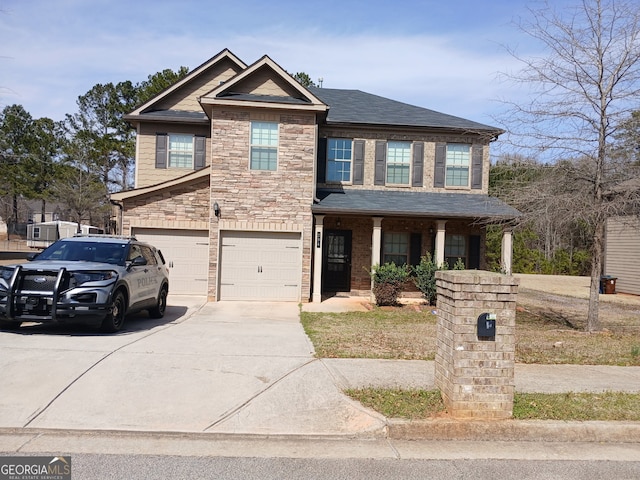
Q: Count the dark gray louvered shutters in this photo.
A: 12